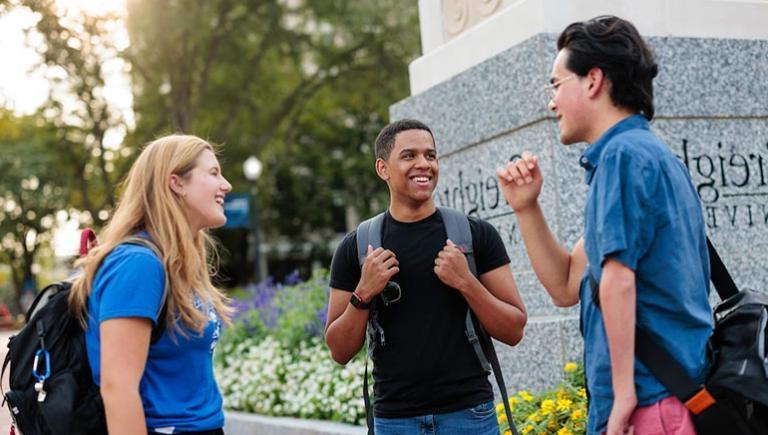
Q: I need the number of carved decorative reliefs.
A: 2